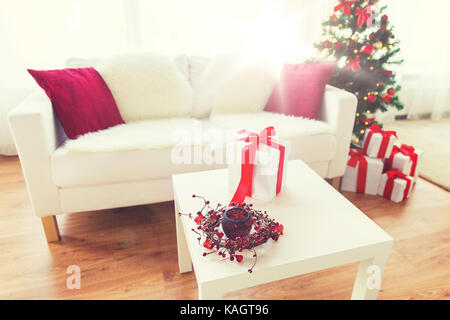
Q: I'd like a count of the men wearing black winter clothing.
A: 0